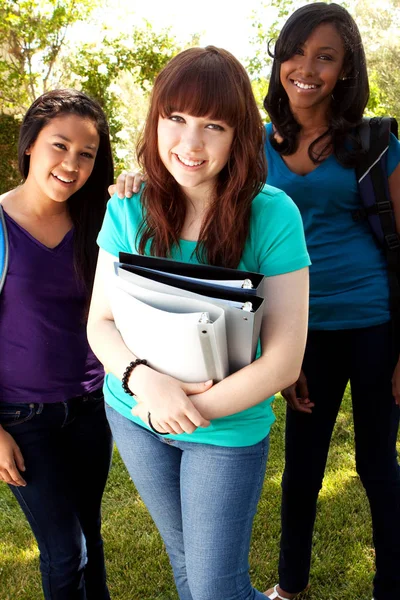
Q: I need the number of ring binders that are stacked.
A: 3